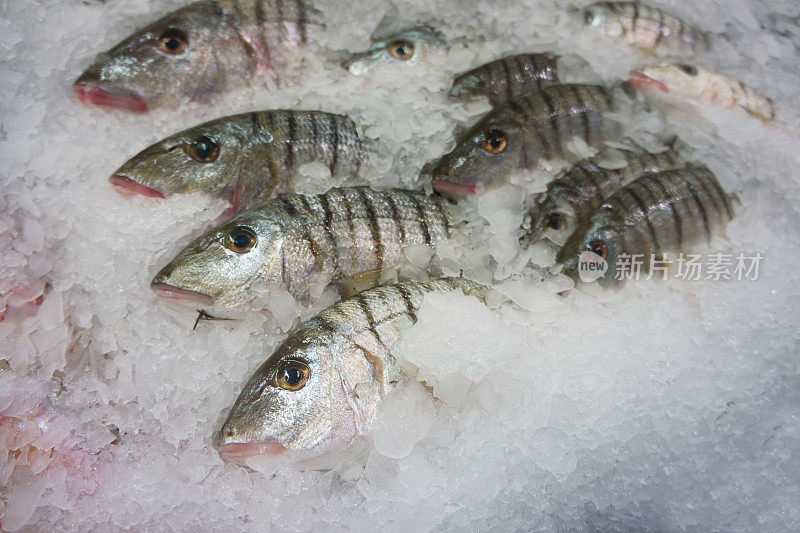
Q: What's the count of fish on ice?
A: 11